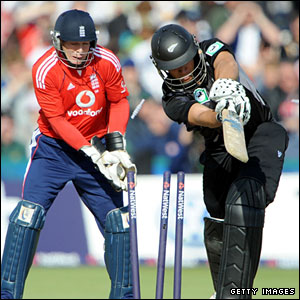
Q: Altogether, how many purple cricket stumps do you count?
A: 3